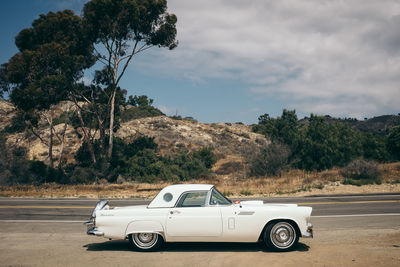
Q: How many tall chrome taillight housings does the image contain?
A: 1